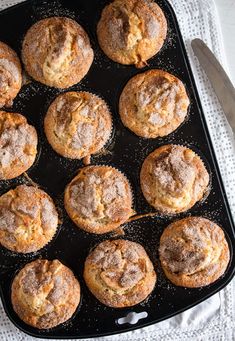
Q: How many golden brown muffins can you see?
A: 12